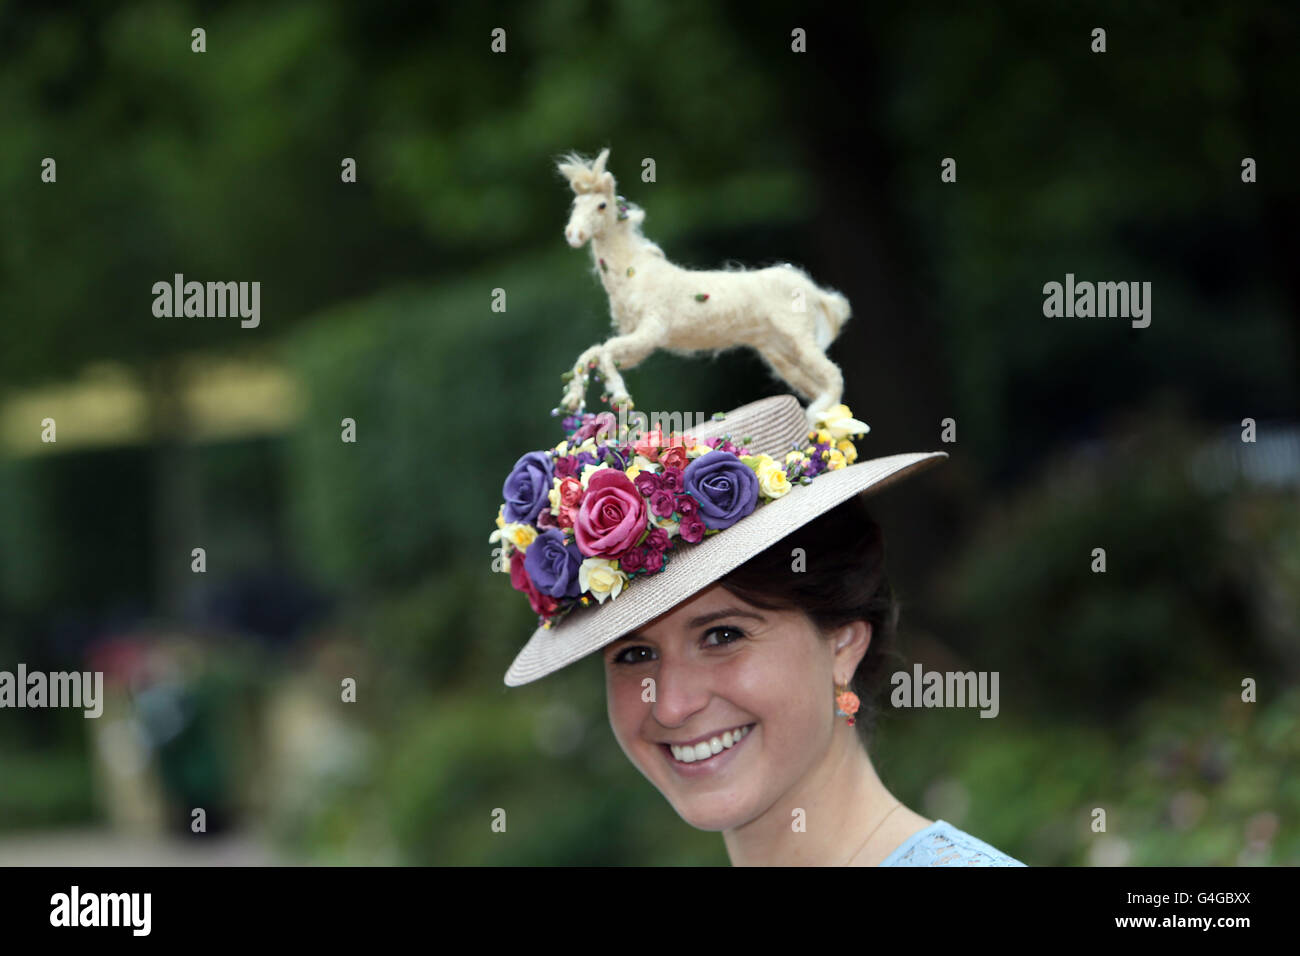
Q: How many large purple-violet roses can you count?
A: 3